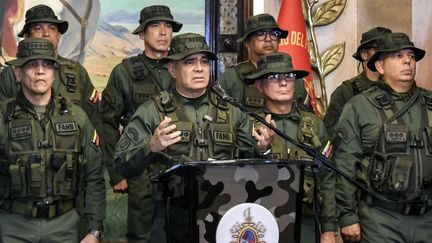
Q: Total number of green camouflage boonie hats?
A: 8